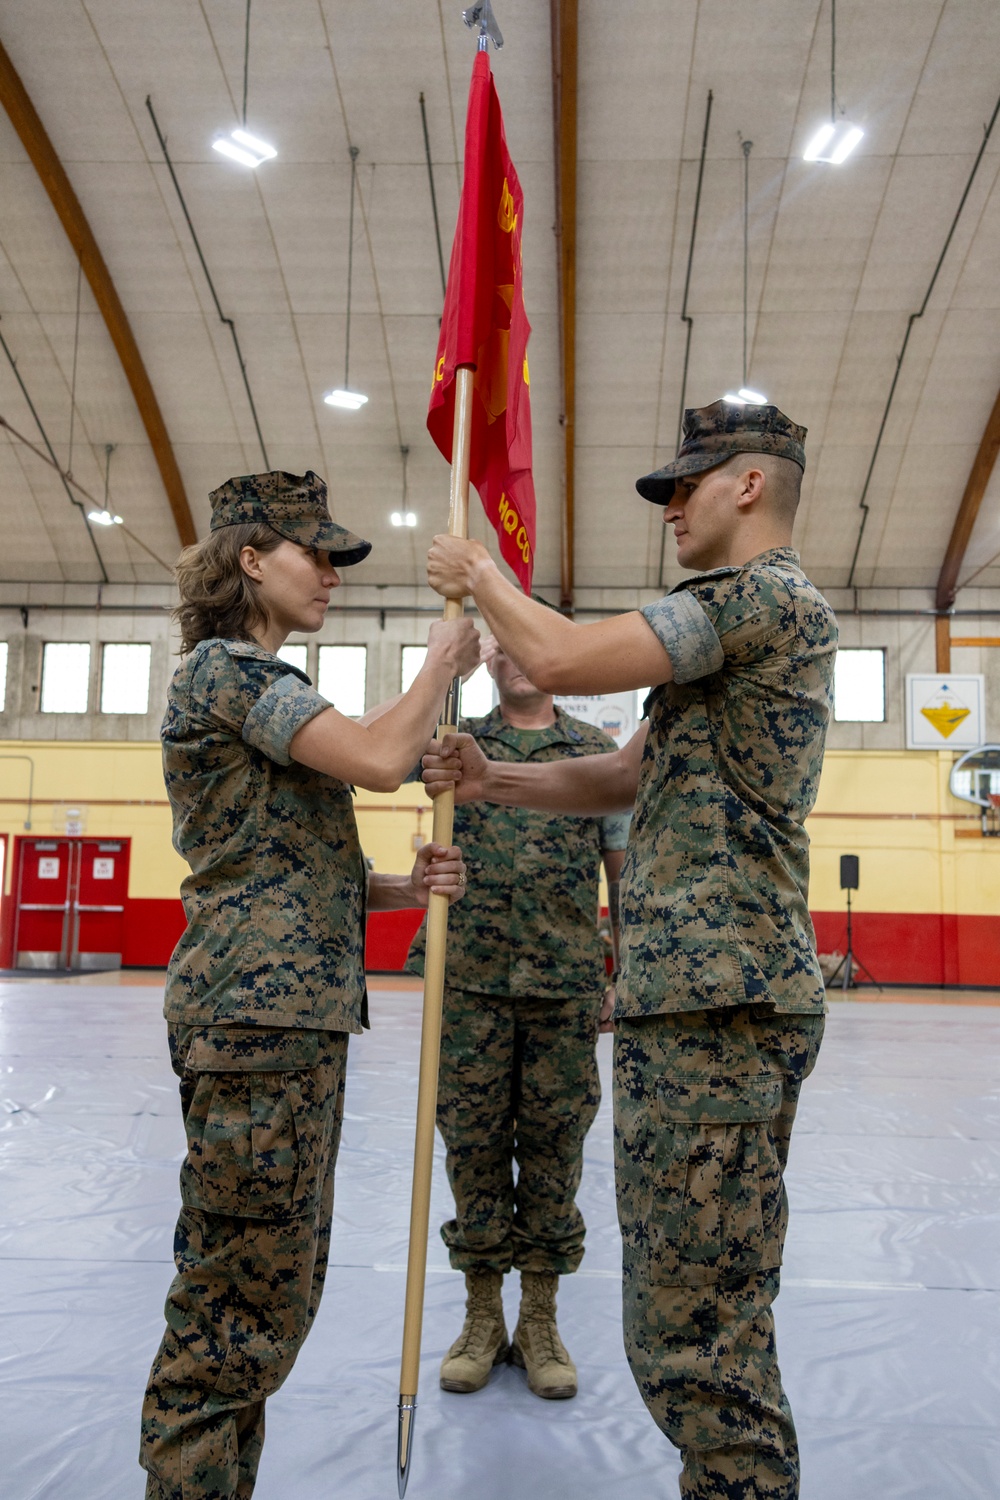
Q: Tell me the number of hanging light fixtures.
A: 6